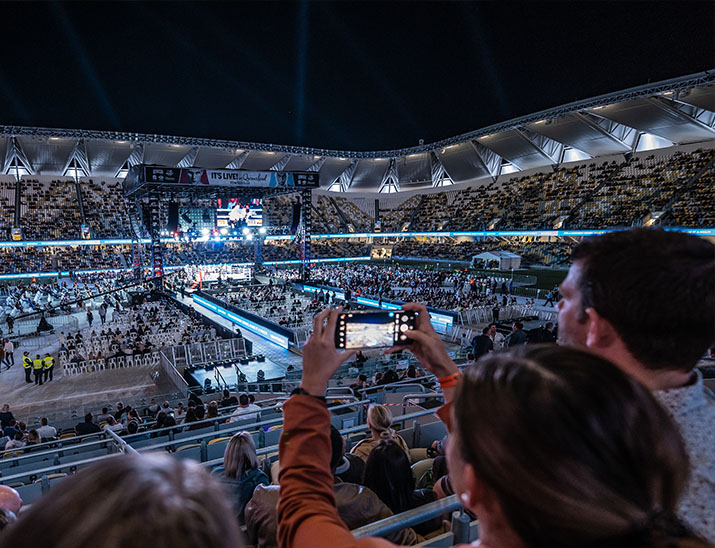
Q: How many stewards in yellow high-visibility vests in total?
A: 3